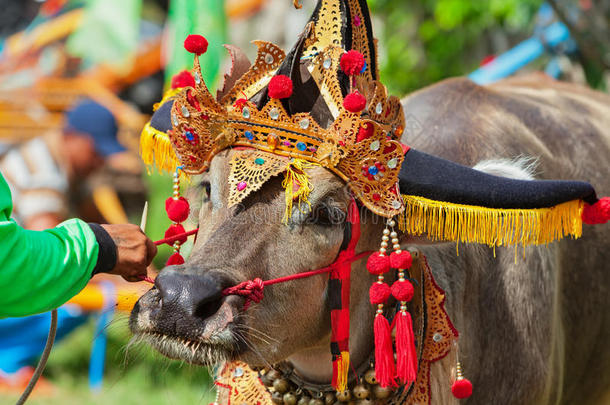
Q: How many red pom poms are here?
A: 14